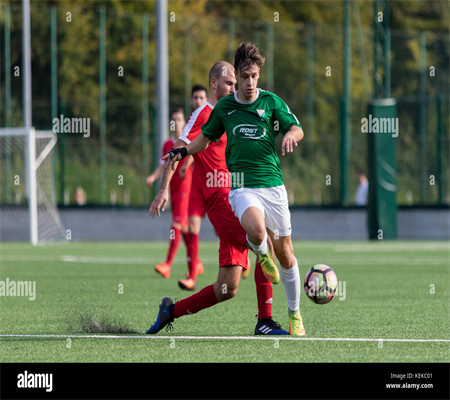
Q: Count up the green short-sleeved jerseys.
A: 1